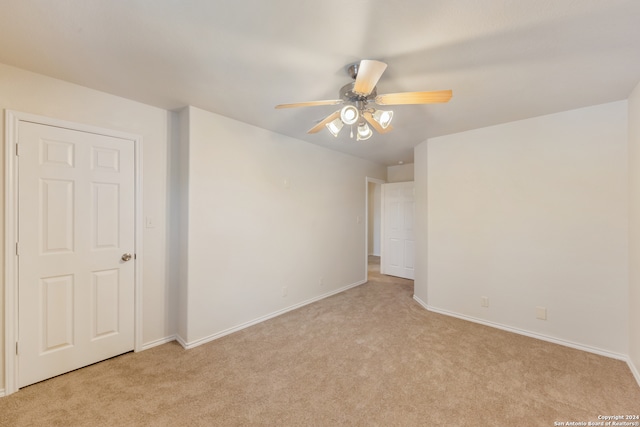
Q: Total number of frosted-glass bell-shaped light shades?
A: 4